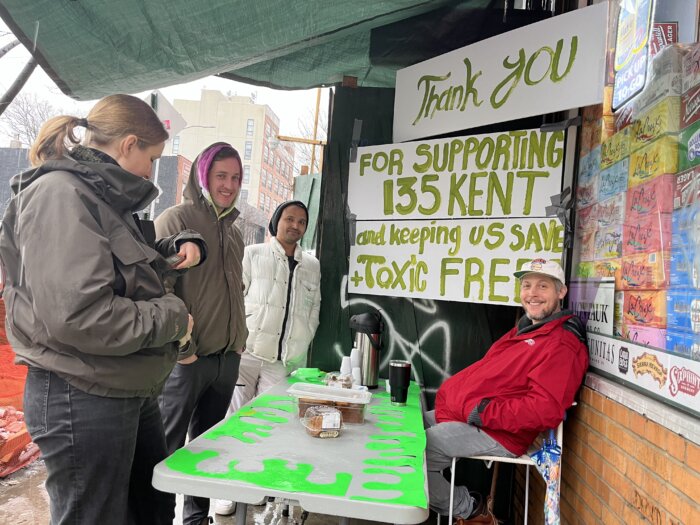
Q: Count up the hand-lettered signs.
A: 3